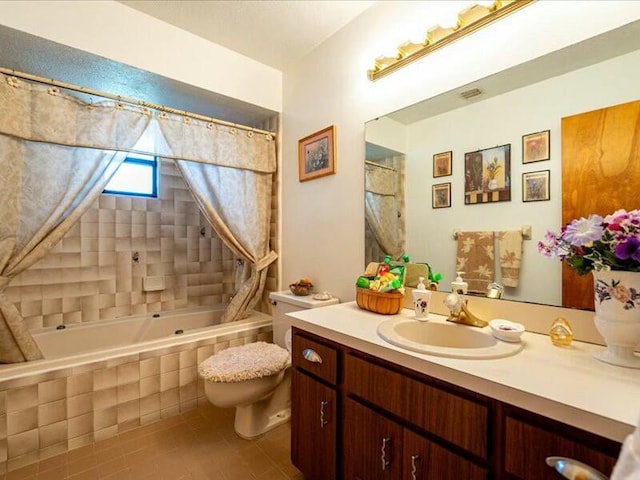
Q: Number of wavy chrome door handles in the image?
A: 3